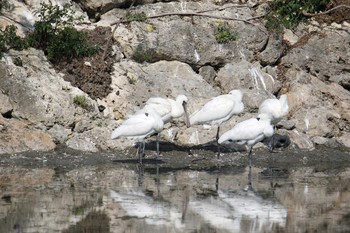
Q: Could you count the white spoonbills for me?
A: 5